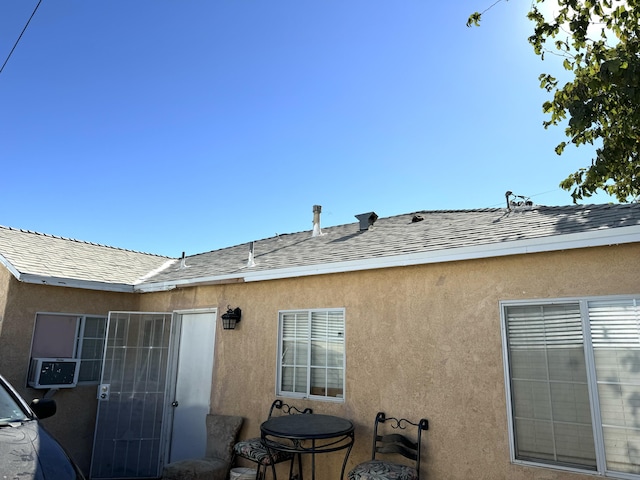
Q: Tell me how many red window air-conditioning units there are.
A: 0